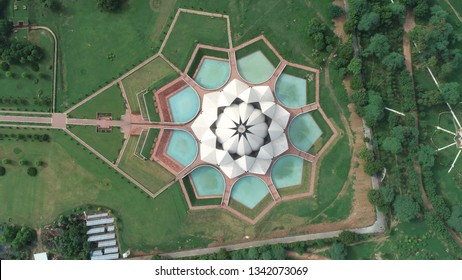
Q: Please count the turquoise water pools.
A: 9